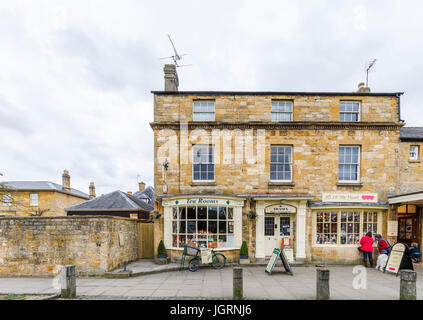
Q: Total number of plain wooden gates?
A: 1